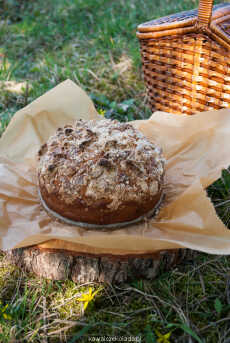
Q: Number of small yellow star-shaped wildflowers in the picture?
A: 3